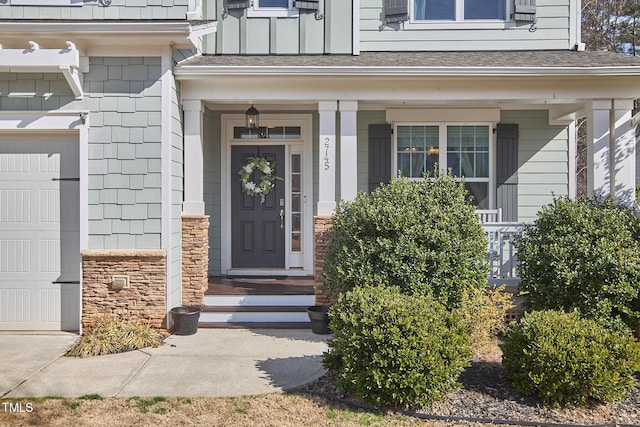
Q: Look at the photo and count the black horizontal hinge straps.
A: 2